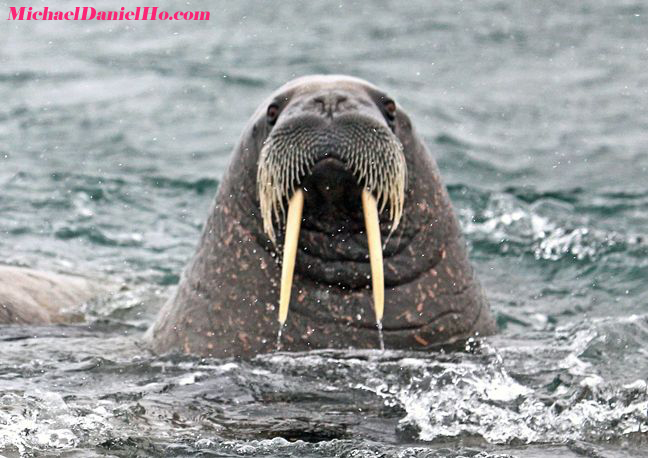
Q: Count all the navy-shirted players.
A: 0